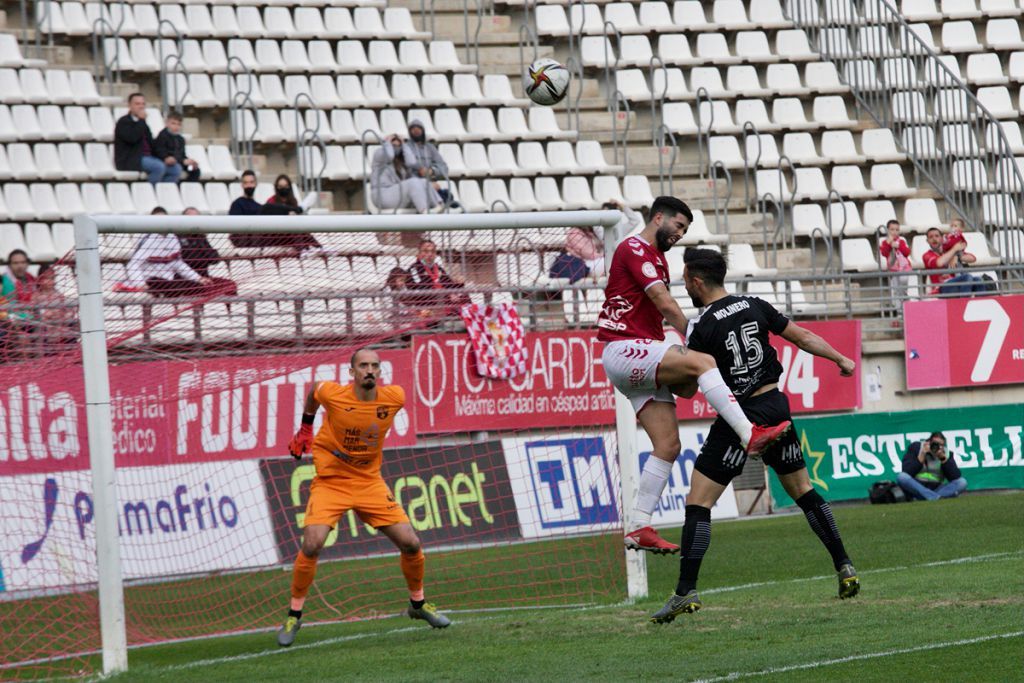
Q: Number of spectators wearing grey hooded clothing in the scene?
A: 2